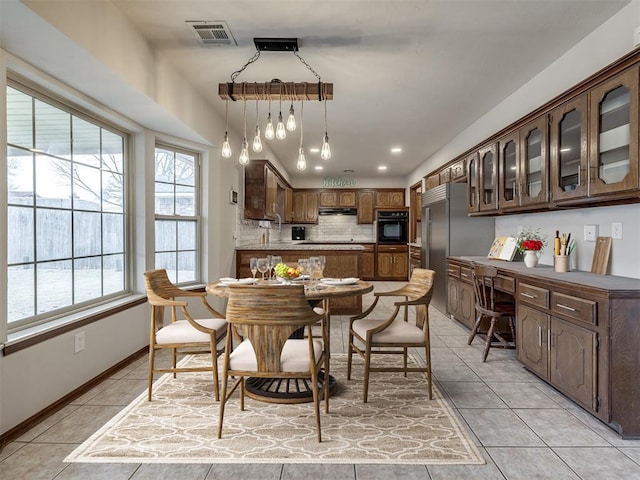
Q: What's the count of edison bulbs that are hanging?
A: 8